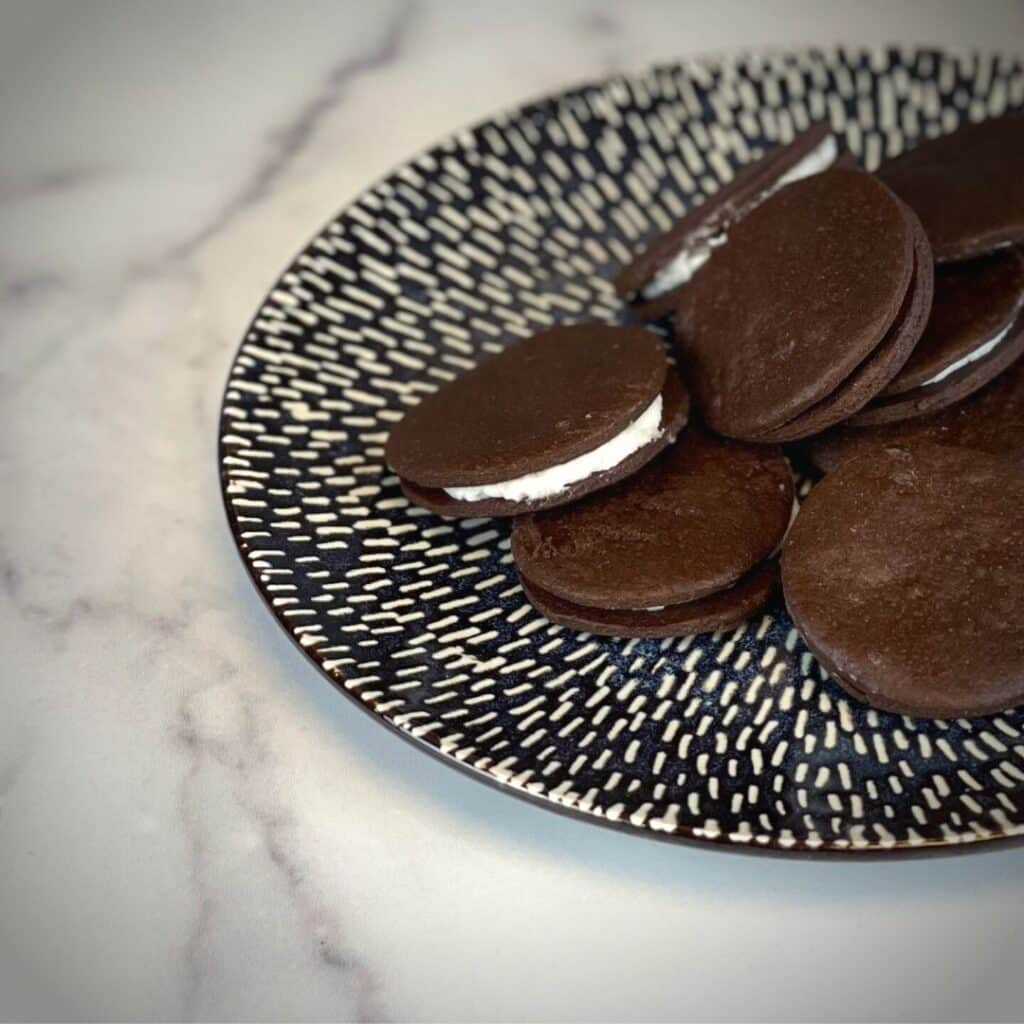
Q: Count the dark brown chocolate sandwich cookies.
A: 8